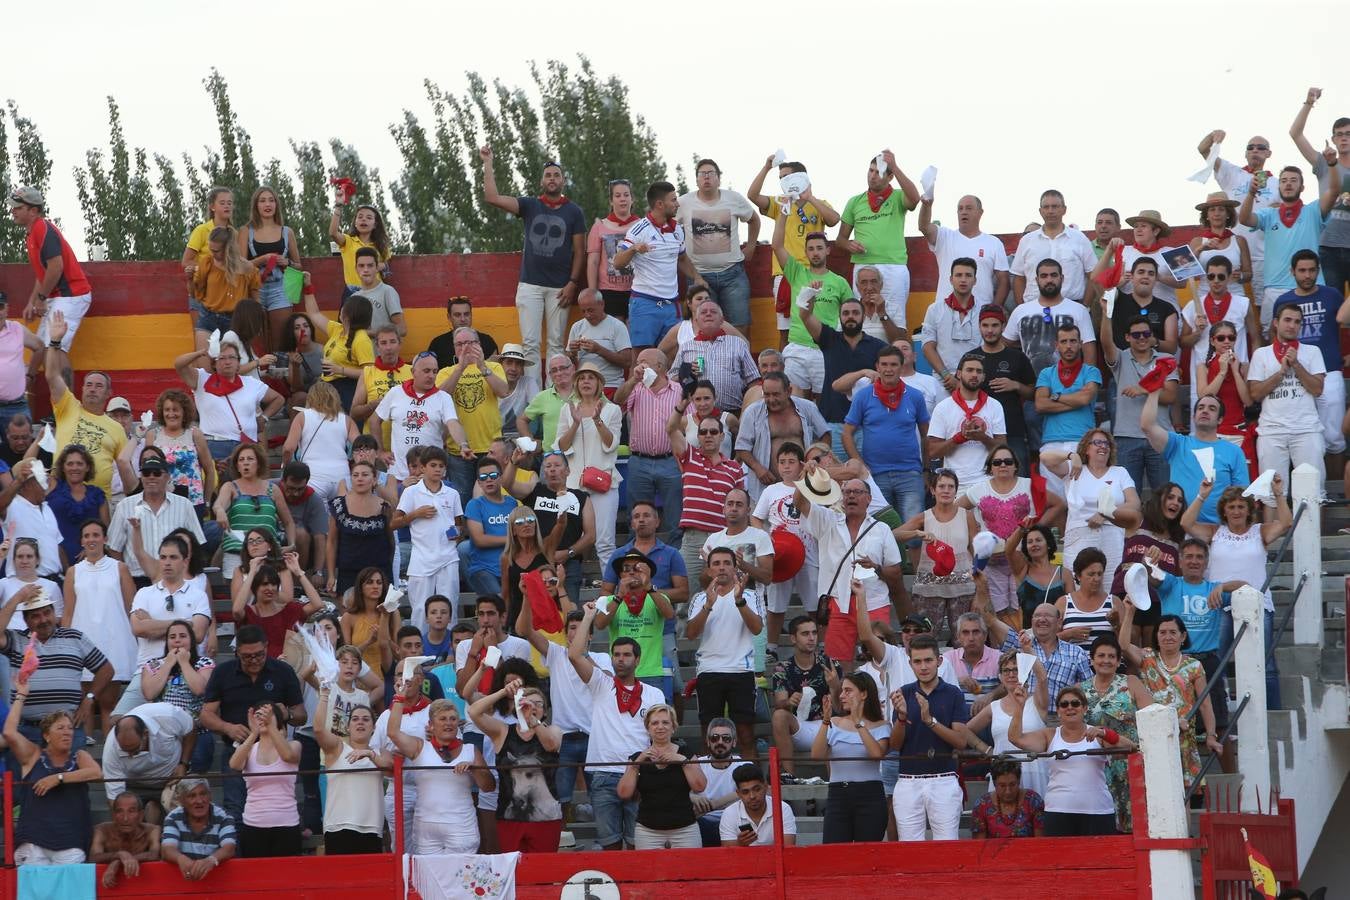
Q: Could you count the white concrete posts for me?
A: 3